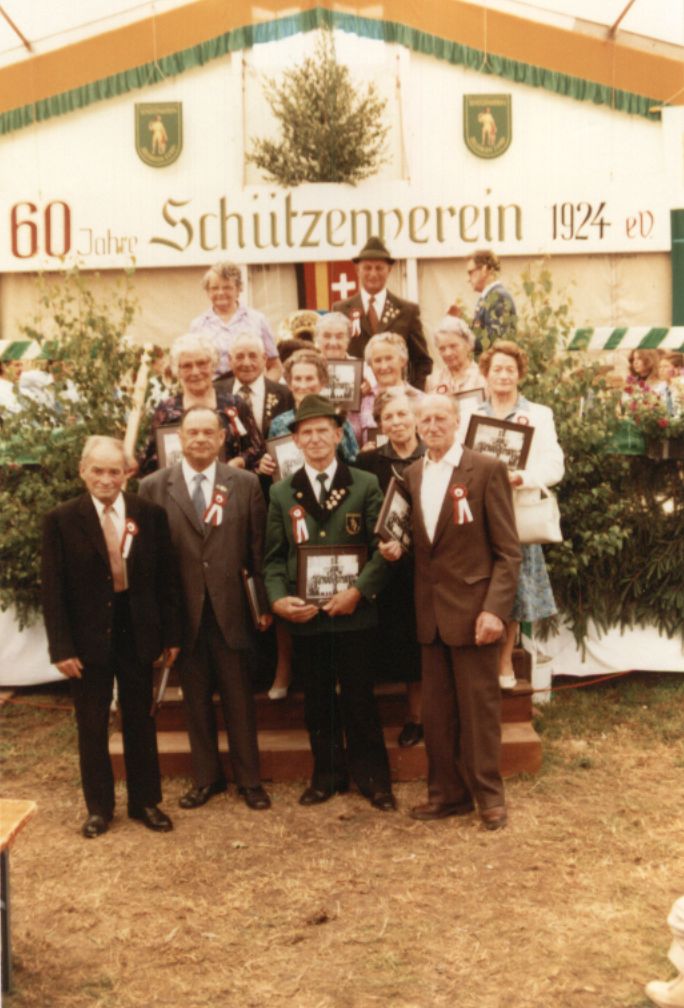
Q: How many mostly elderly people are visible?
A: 14